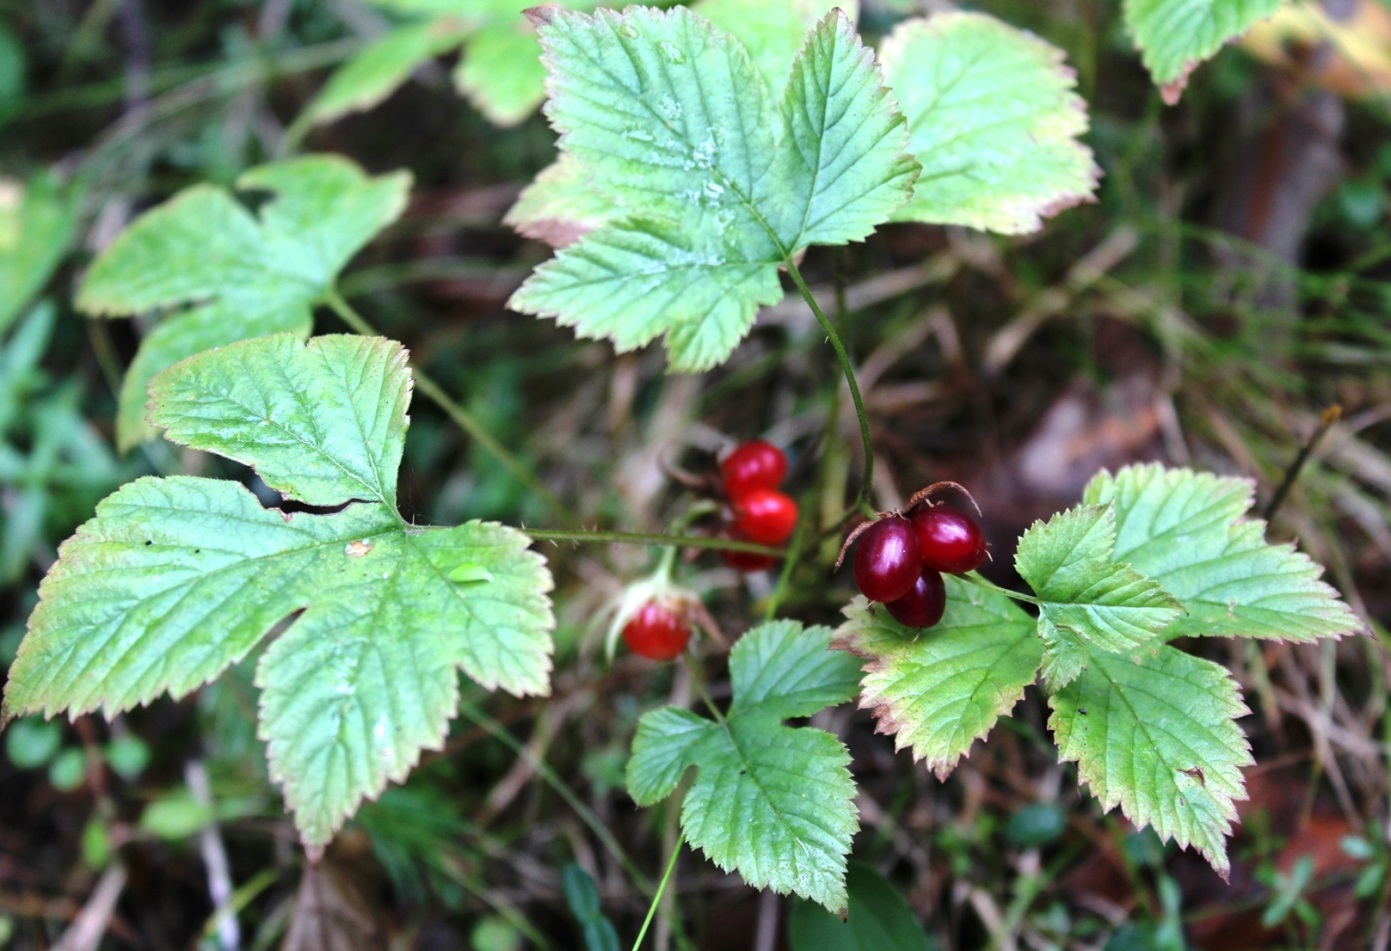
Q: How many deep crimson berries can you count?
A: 3